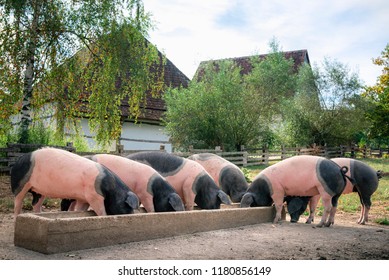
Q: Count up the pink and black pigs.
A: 6